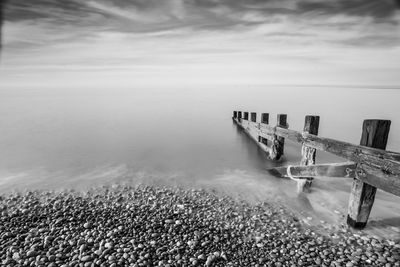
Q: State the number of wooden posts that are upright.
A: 8